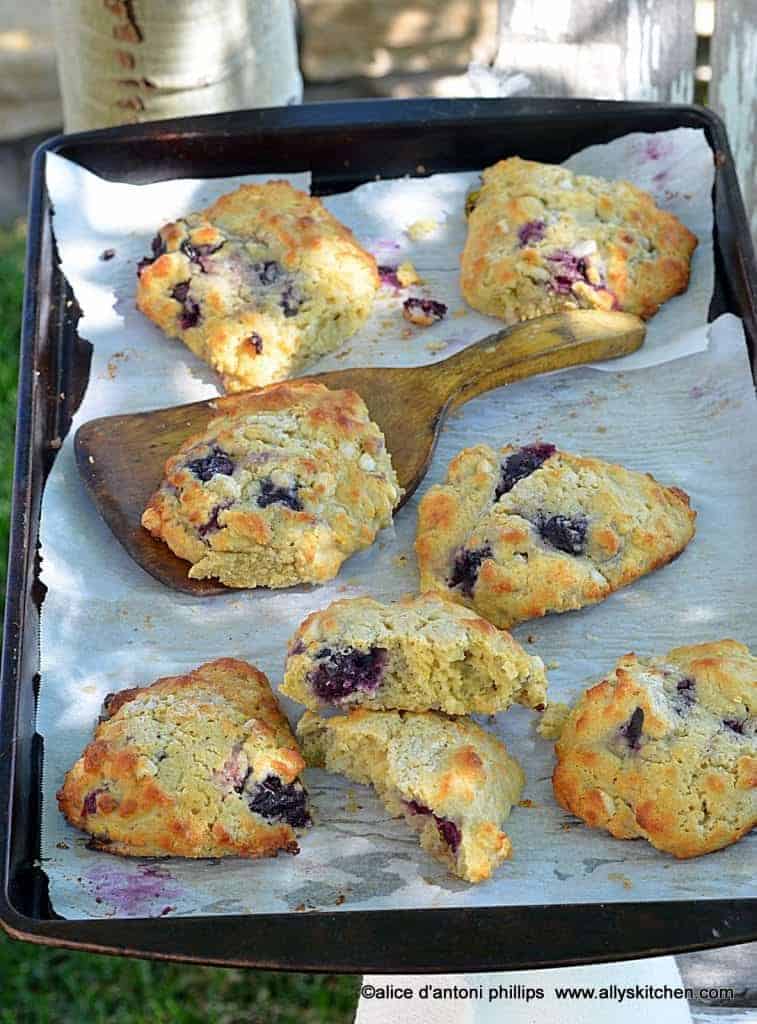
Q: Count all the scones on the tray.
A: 7